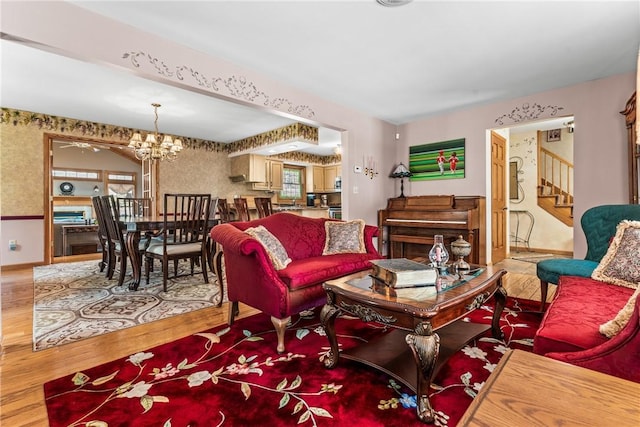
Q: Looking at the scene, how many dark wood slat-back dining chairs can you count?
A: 6